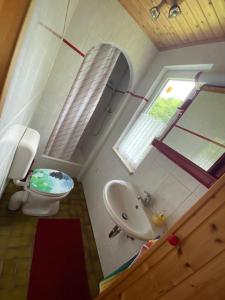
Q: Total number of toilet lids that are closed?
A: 1